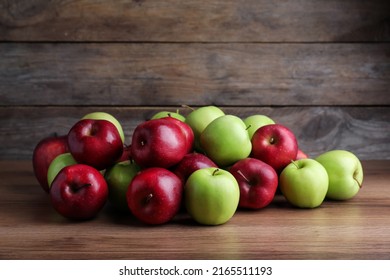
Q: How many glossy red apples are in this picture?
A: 11